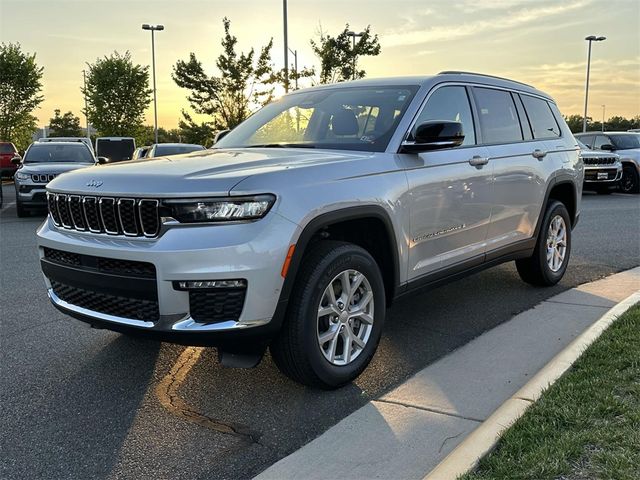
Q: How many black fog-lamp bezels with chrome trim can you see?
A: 1